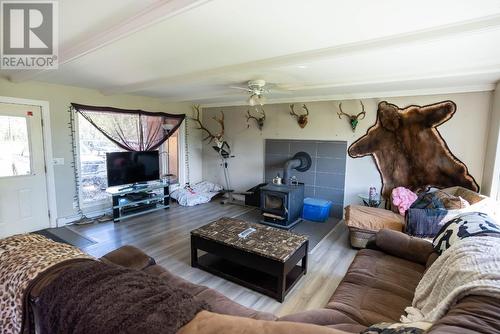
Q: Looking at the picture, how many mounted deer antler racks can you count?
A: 4